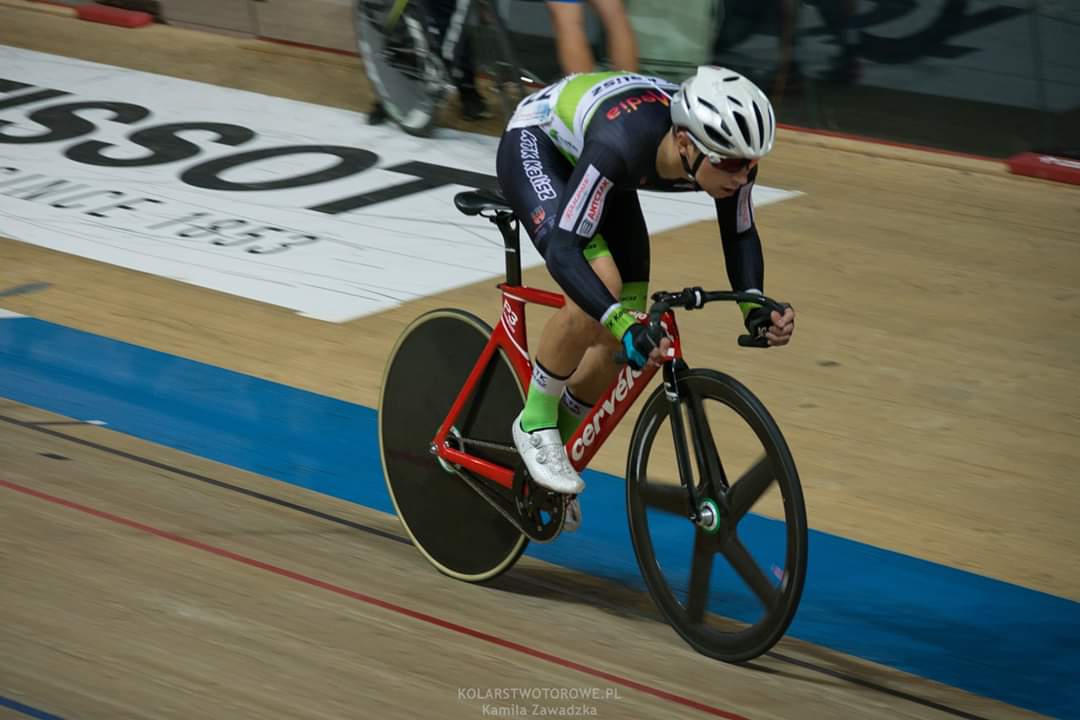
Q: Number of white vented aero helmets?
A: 1